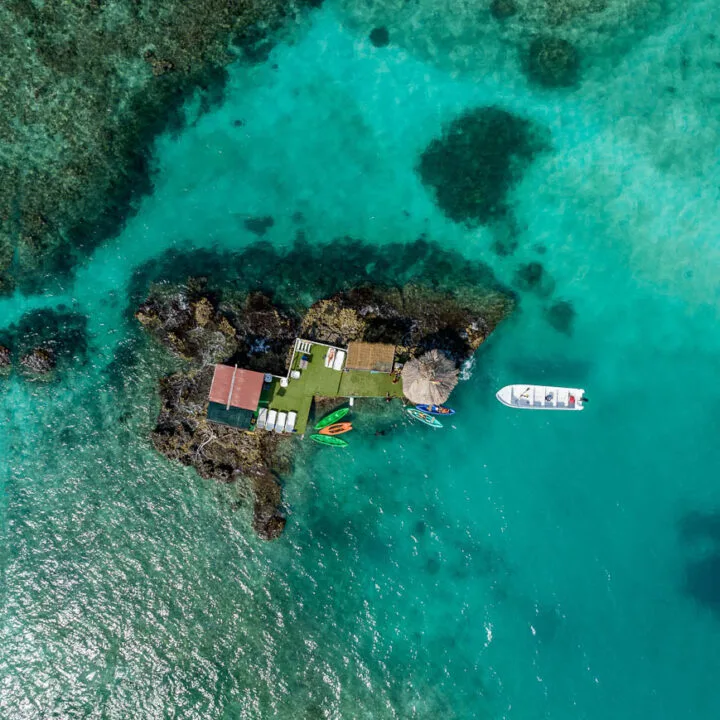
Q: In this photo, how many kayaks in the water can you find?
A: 5